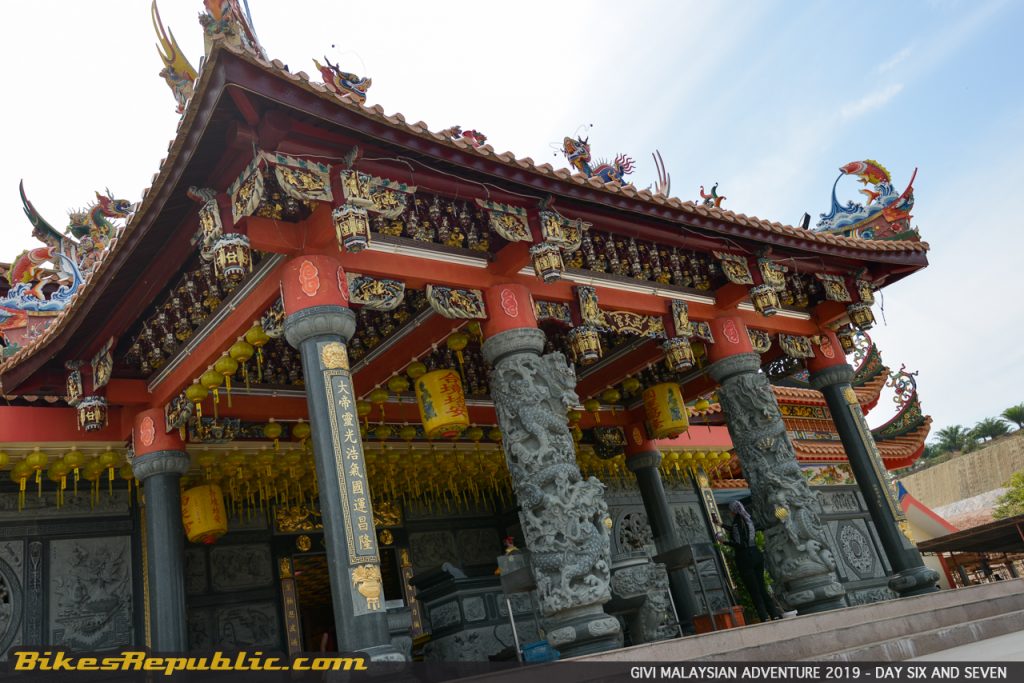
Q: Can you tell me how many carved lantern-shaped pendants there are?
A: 9